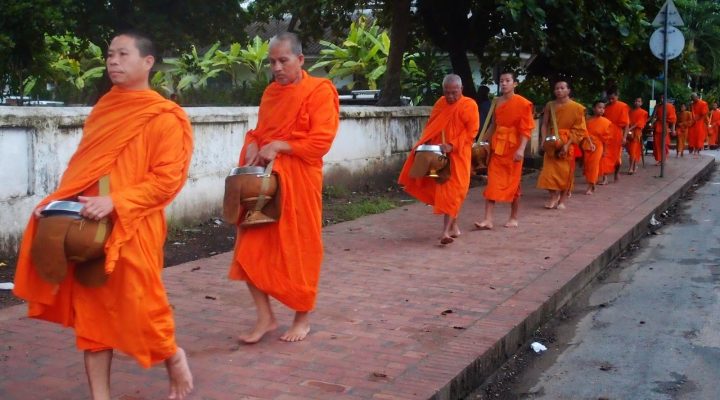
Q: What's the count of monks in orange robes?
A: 12